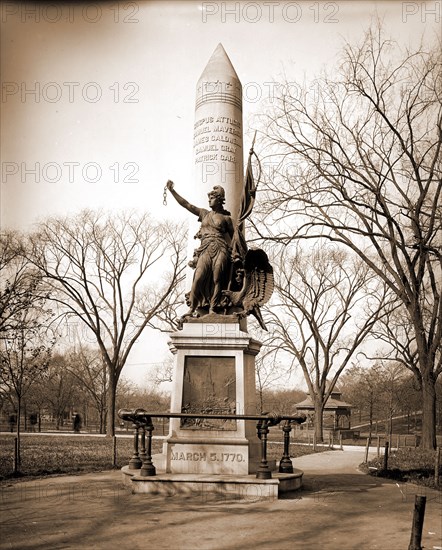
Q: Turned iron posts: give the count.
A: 5